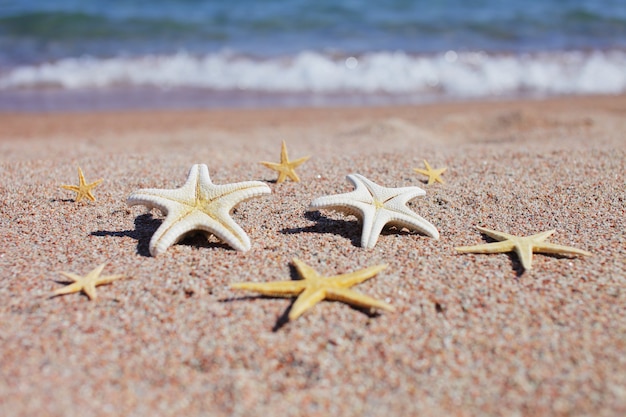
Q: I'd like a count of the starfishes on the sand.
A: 8